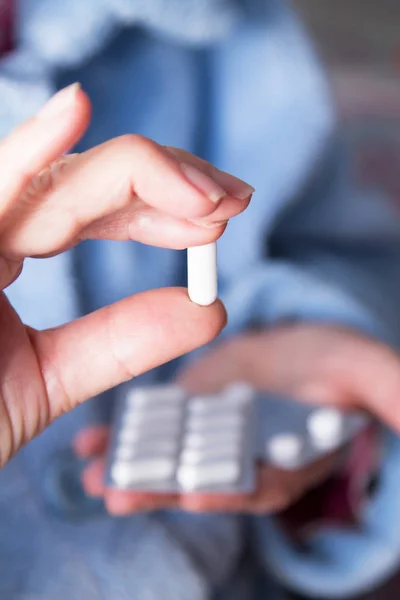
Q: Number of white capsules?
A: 11